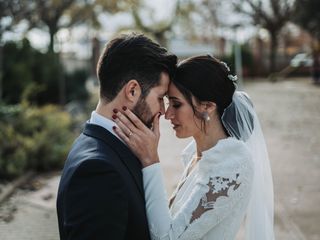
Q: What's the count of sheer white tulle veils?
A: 1